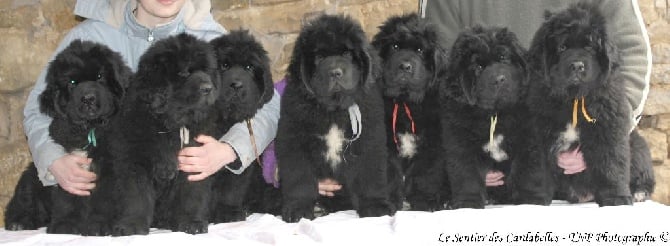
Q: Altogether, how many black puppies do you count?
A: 7